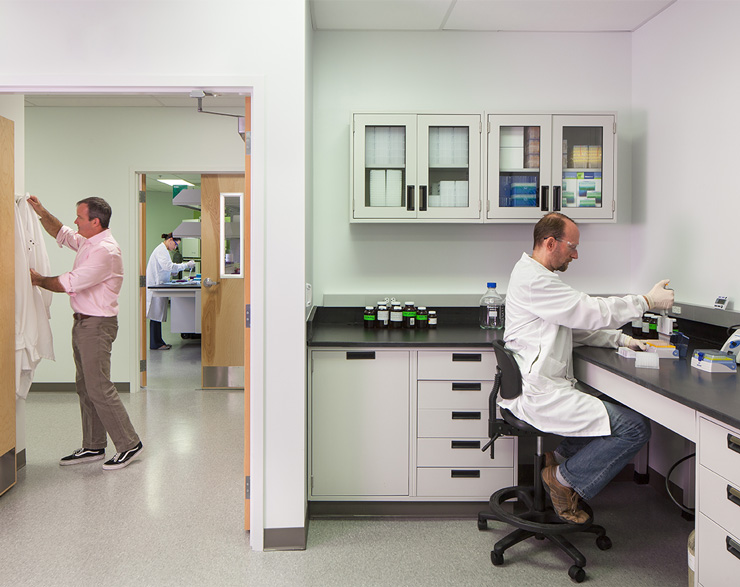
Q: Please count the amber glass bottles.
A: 12